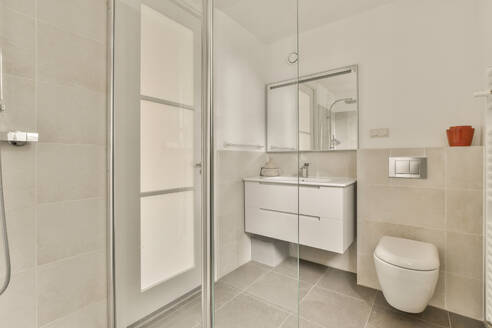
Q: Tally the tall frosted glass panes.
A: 3